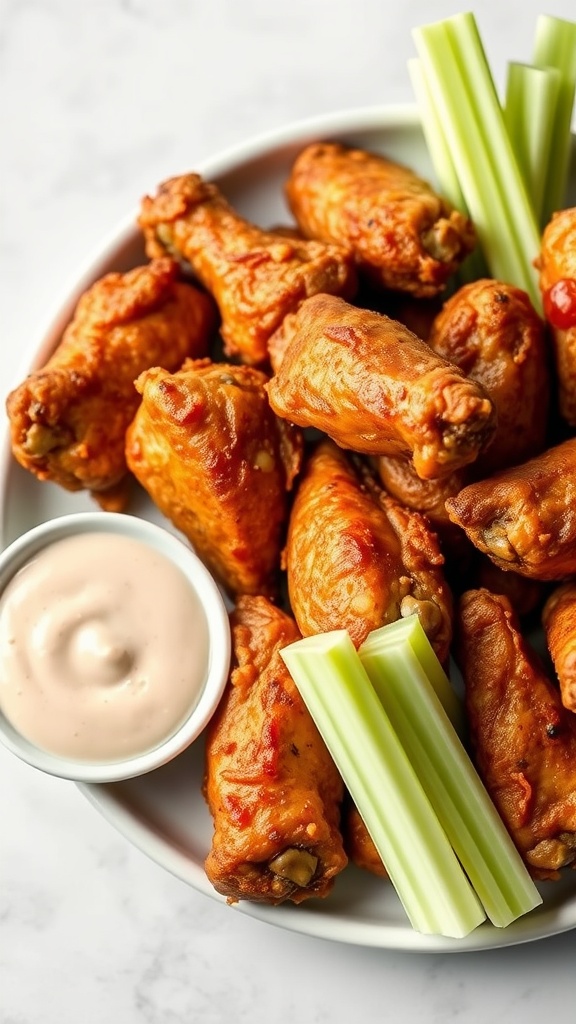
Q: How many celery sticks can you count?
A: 6